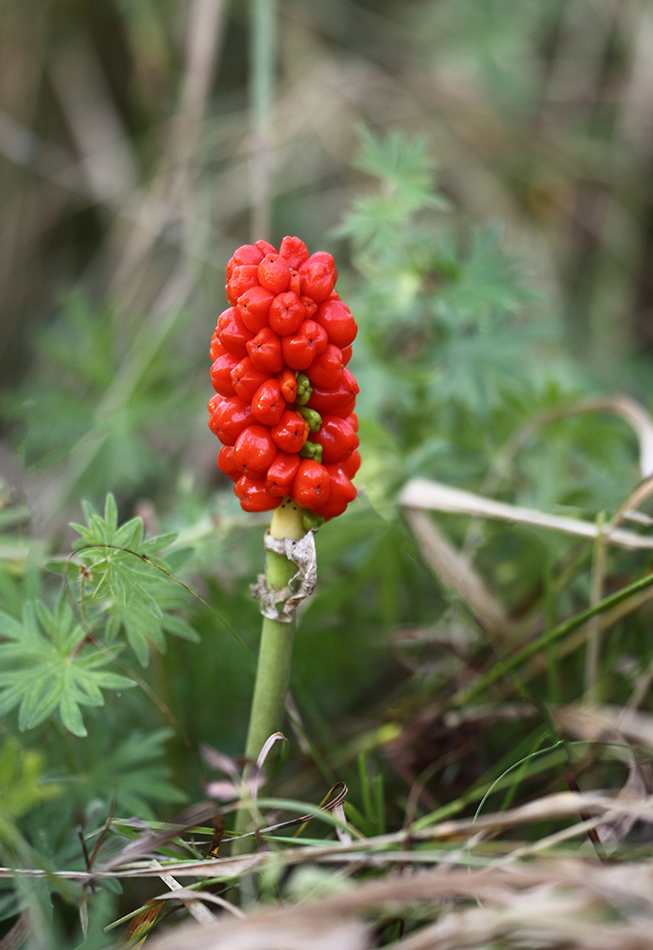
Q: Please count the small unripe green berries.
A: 4